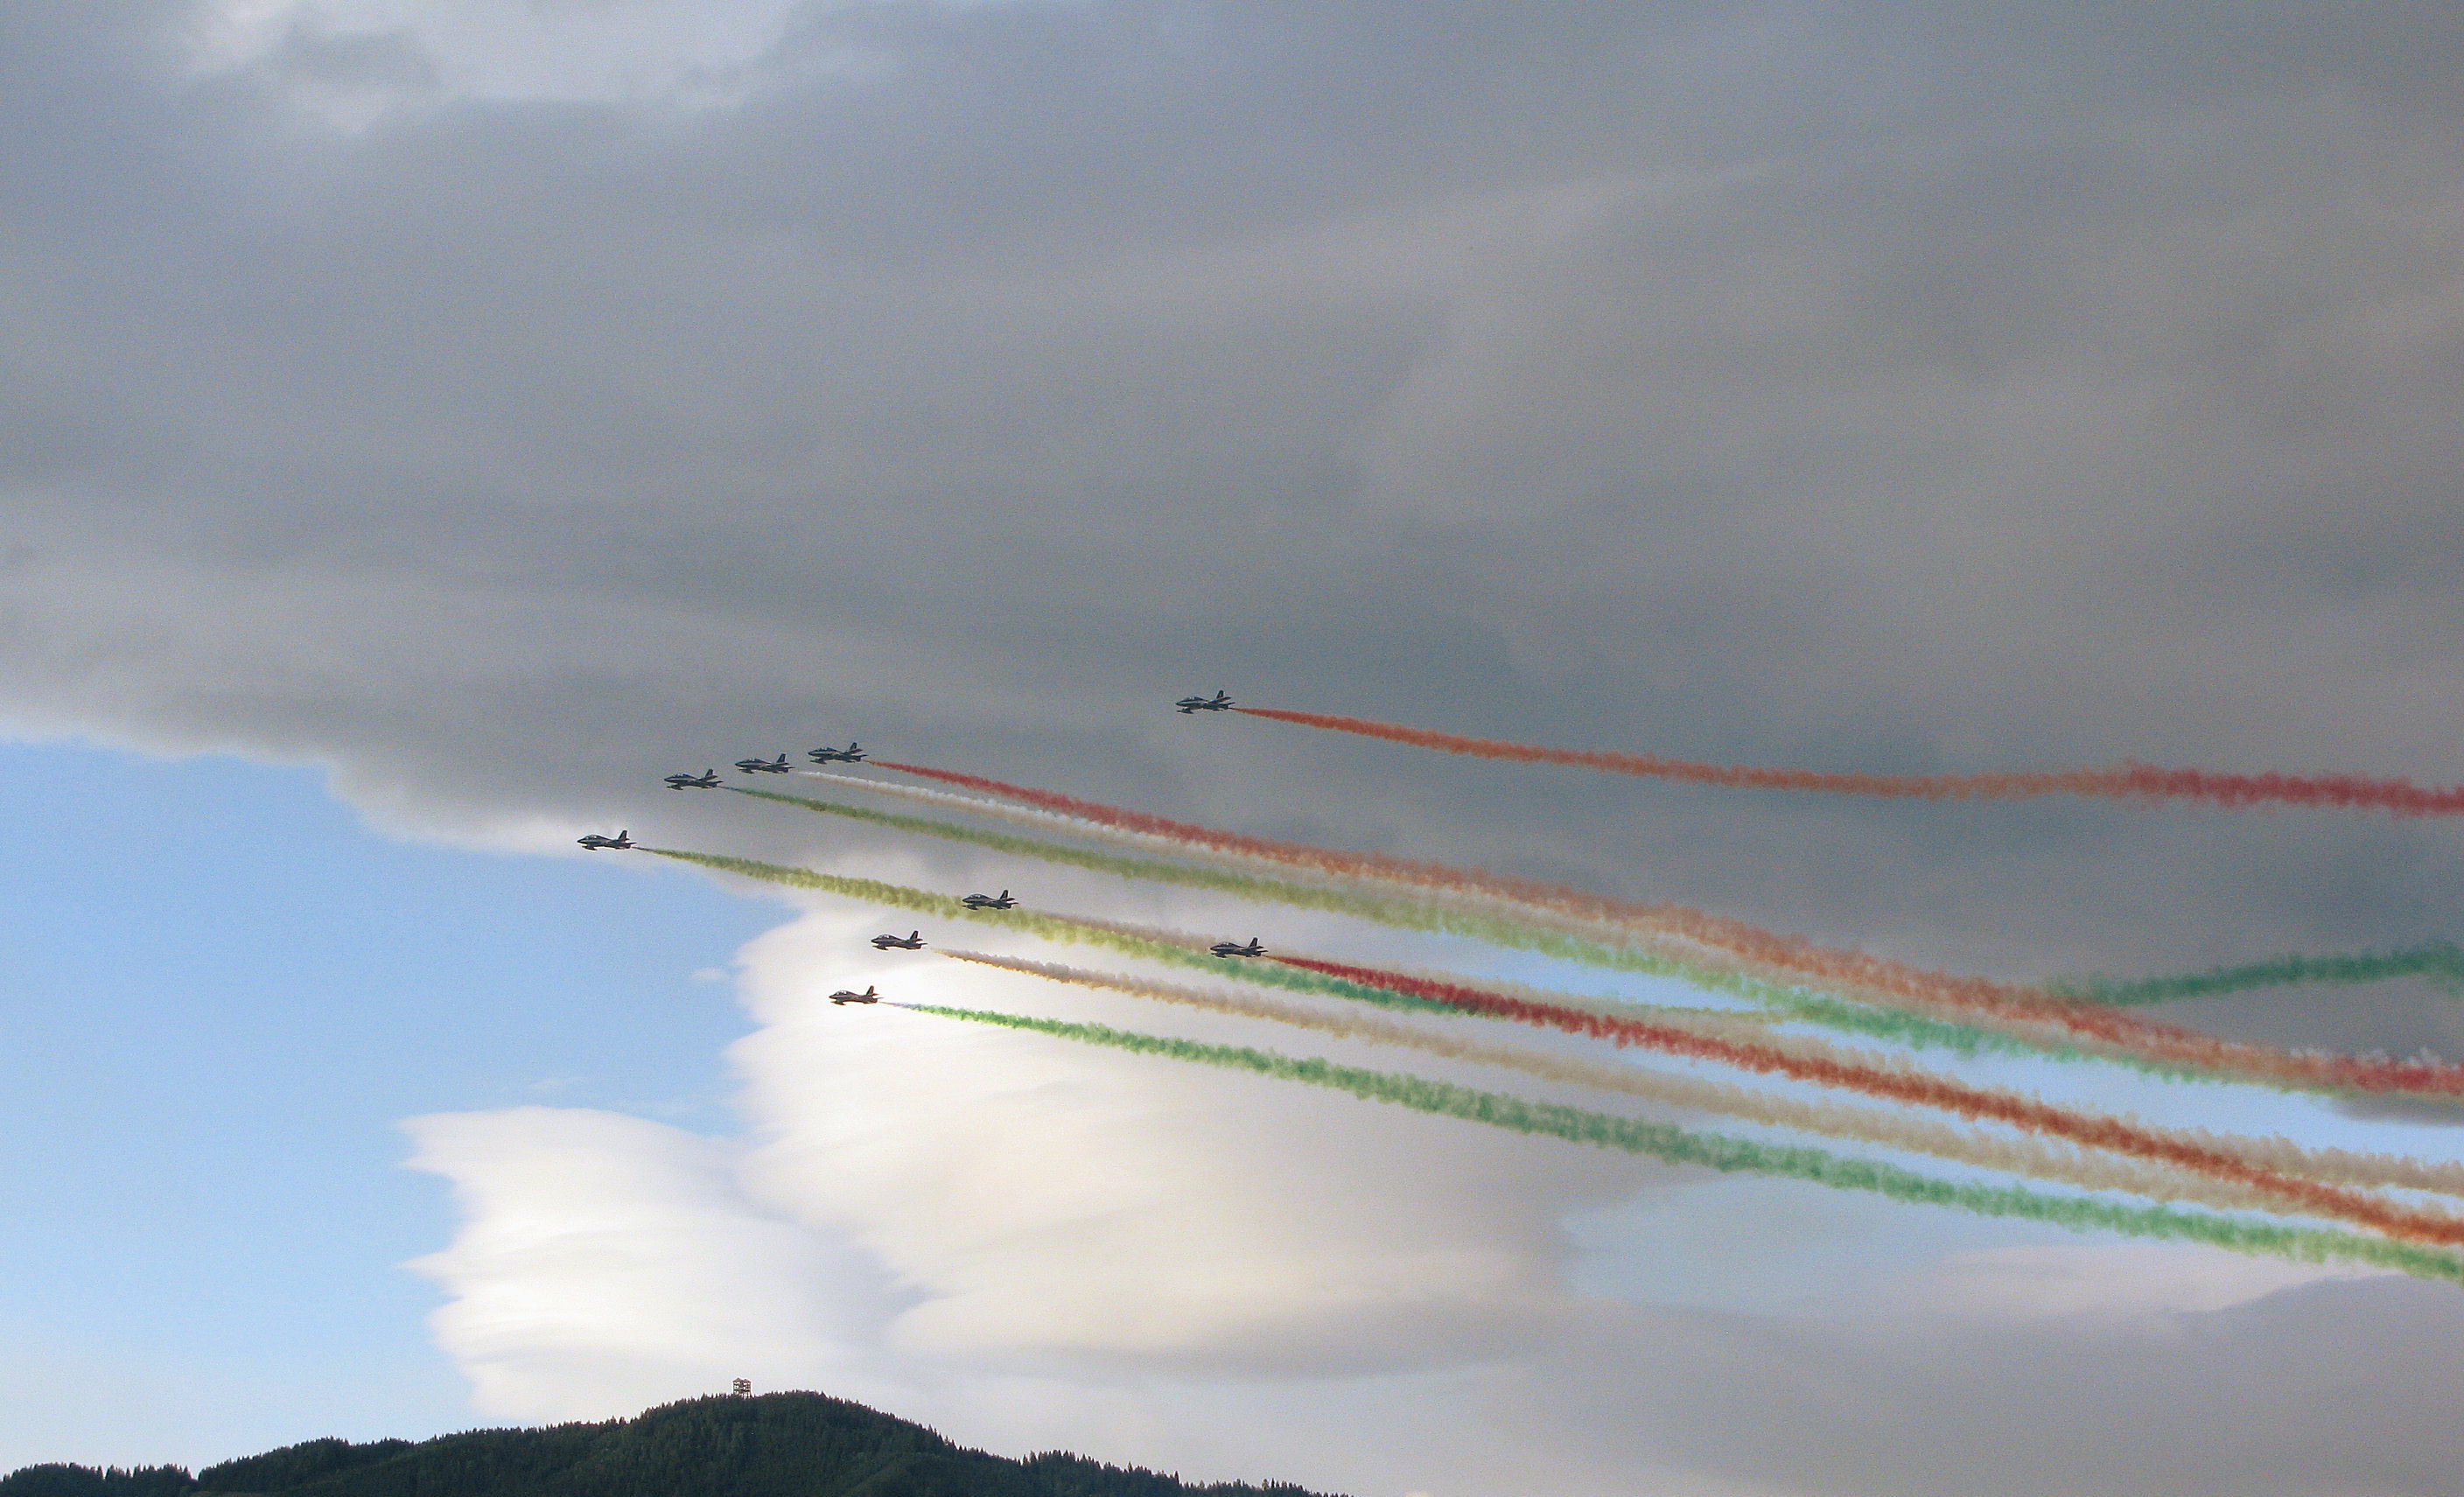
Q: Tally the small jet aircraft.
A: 9